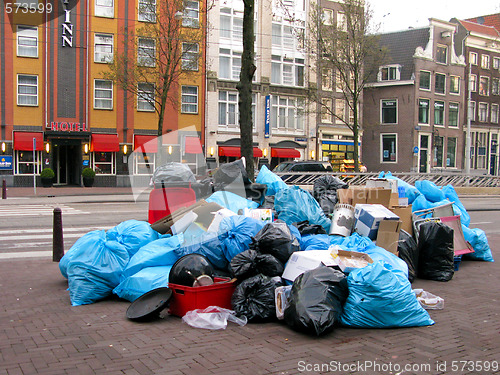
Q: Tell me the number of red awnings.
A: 6